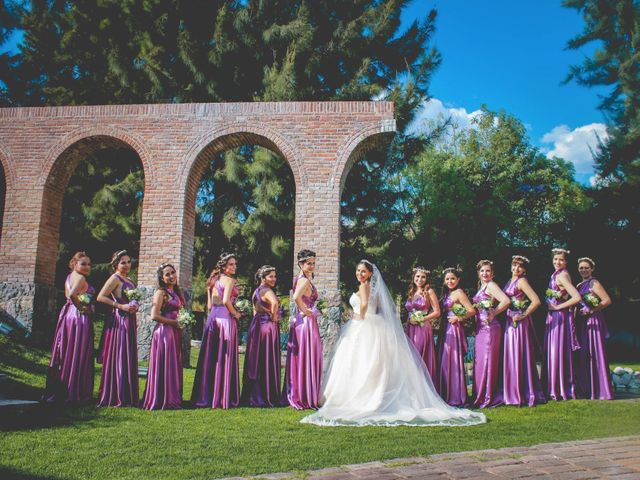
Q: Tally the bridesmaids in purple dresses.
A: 12